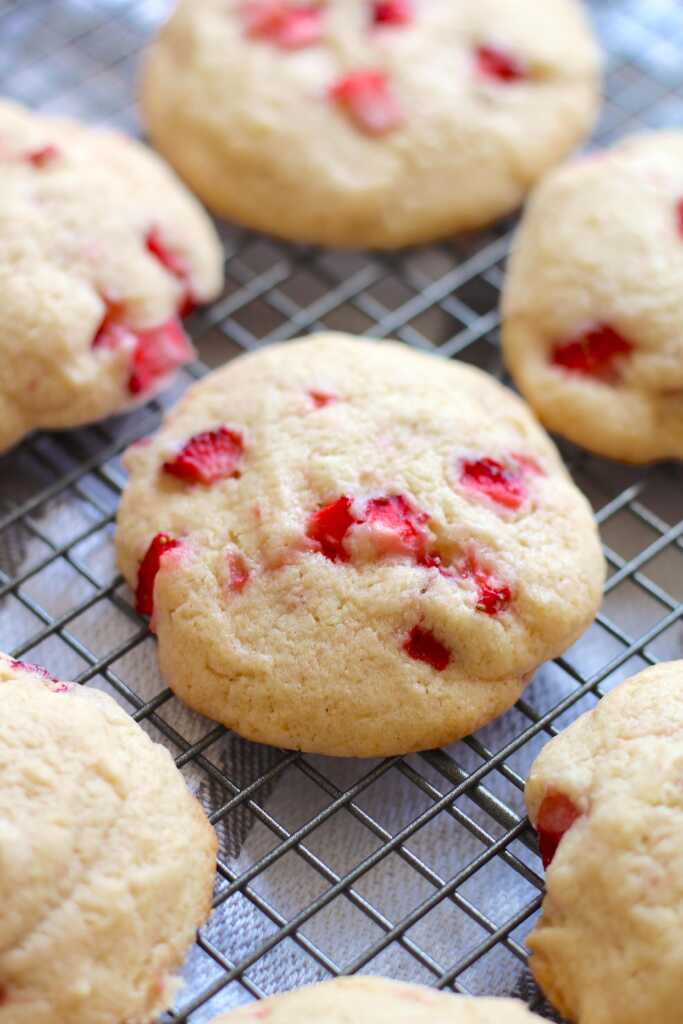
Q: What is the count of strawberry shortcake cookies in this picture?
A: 7